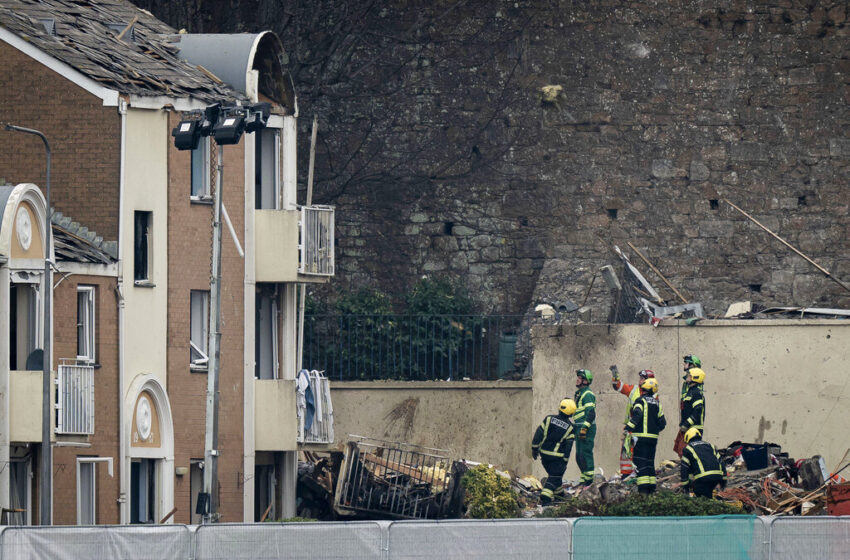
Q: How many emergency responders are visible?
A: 7